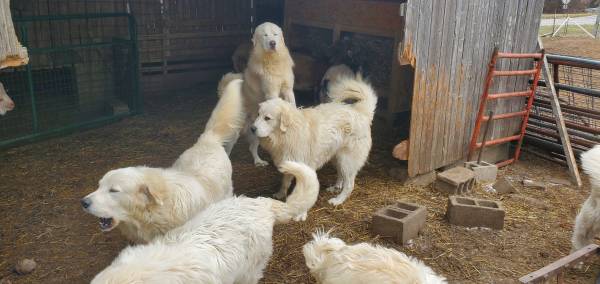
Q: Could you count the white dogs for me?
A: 6